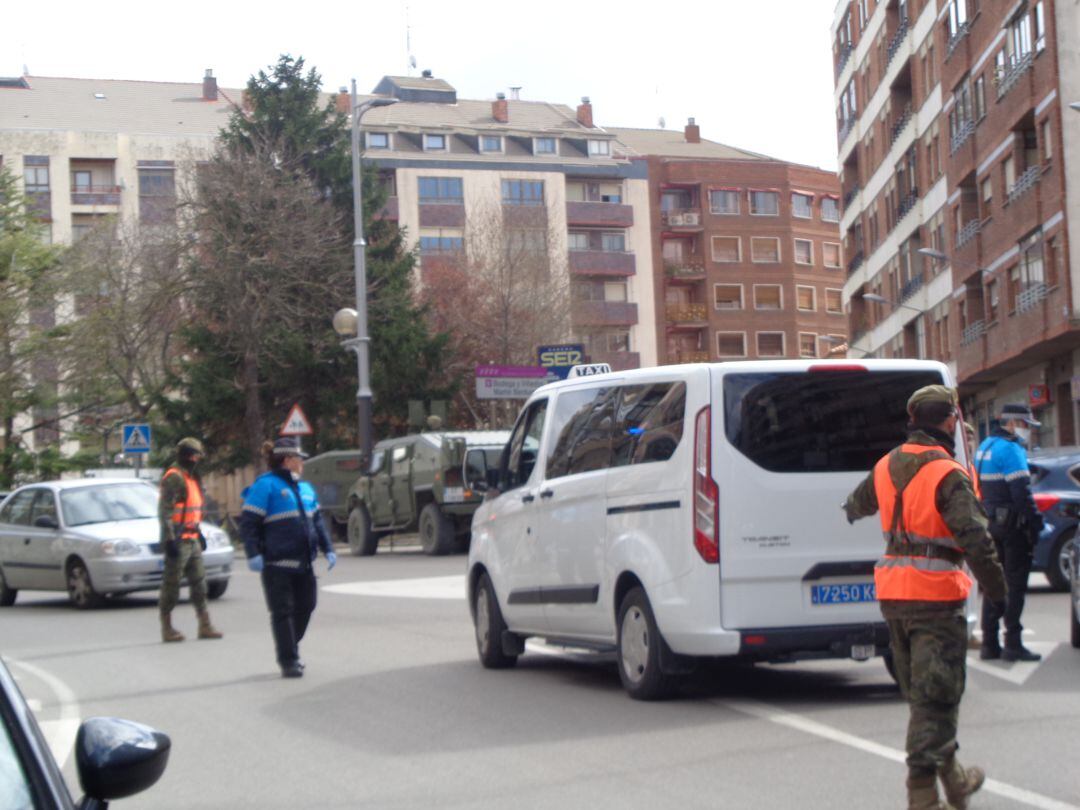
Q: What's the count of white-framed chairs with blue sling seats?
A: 0